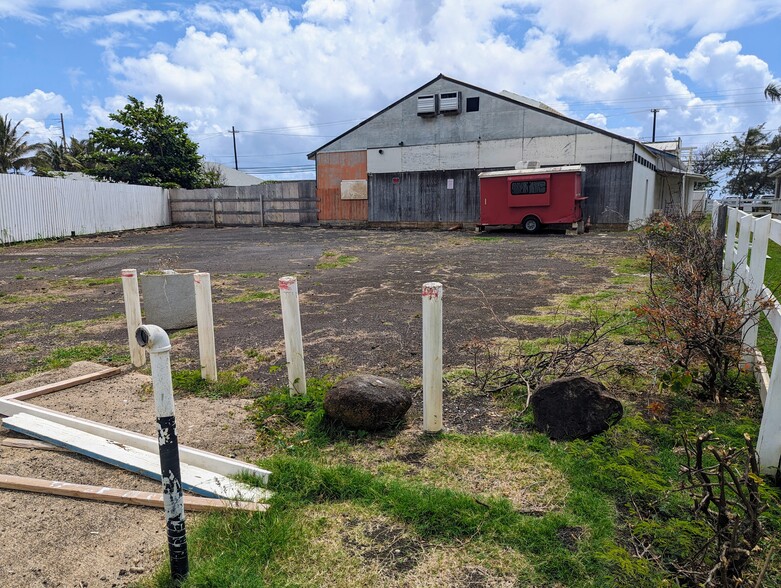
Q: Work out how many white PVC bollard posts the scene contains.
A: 4